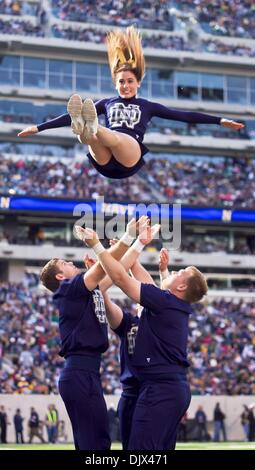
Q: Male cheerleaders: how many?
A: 3